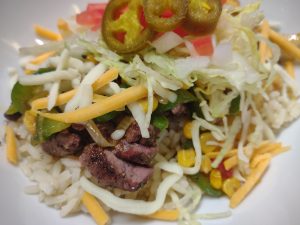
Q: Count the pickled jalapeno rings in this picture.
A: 3